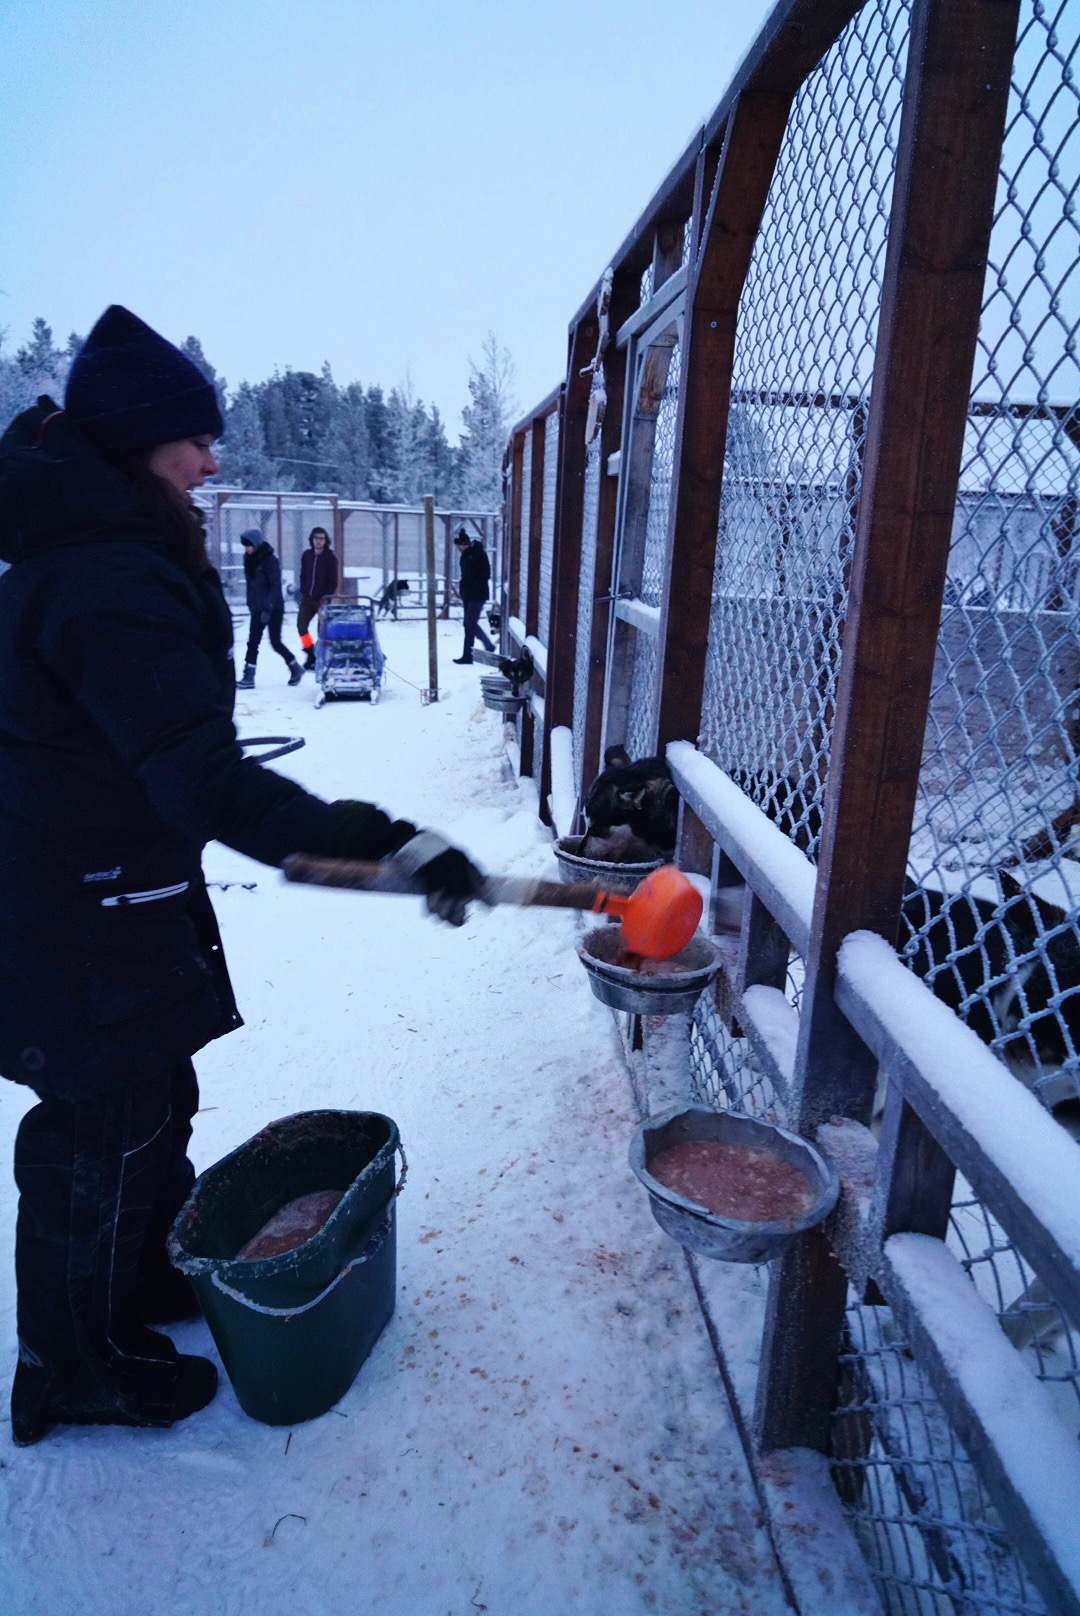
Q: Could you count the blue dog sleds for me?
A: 1